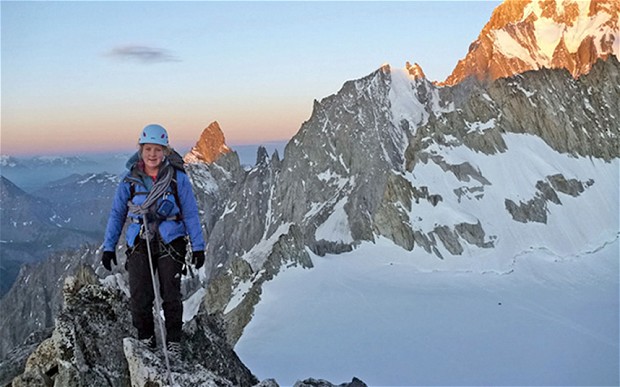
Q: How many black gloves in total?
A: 2